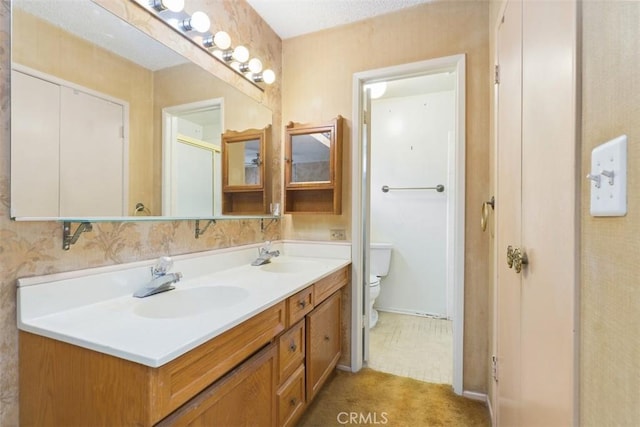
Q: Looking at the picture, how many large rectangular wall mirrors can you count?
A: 1